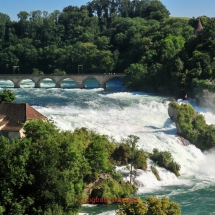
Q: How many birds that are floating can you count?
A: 0